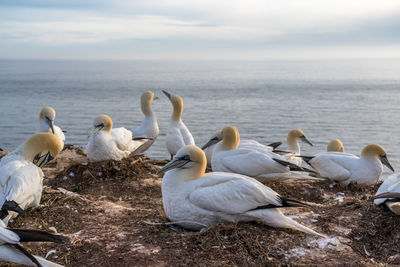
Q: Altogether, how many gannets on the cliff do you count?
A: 13